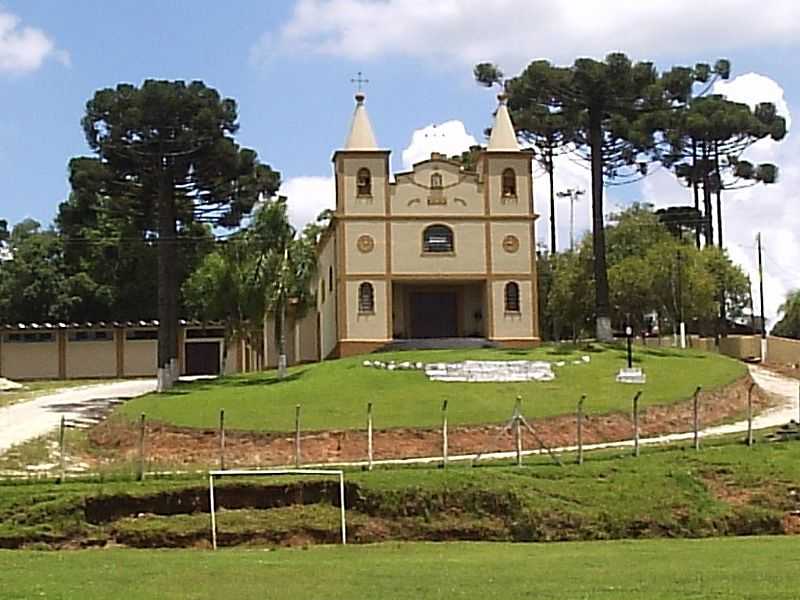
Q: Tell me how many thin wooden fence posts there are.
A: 11